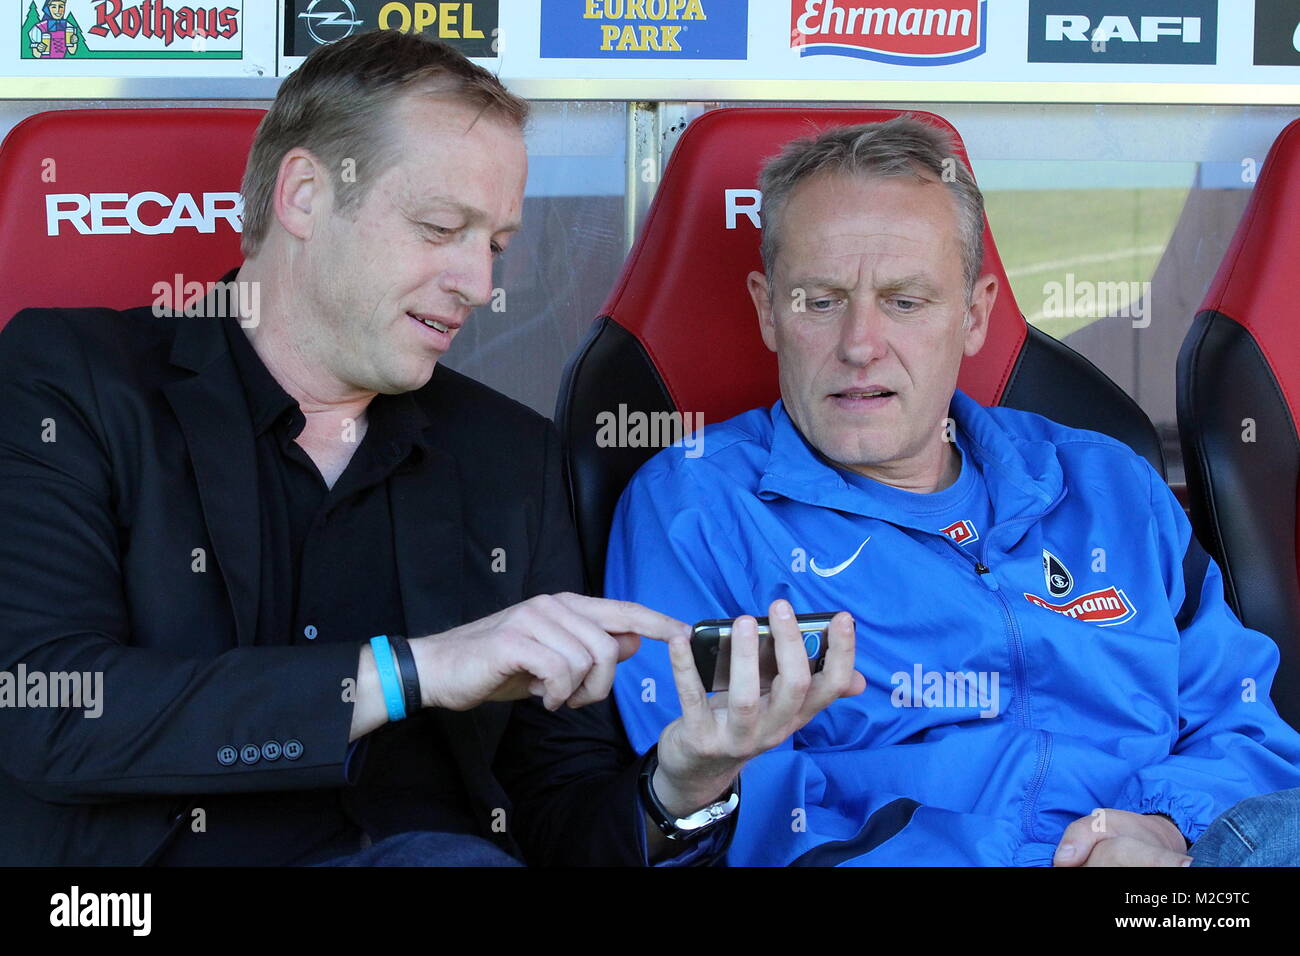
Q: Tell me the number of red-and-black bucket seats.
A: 3